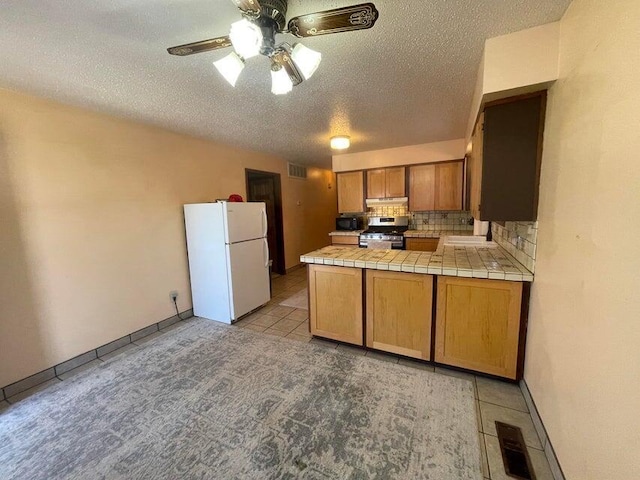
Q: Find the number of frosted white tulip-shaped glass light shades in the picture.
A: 4